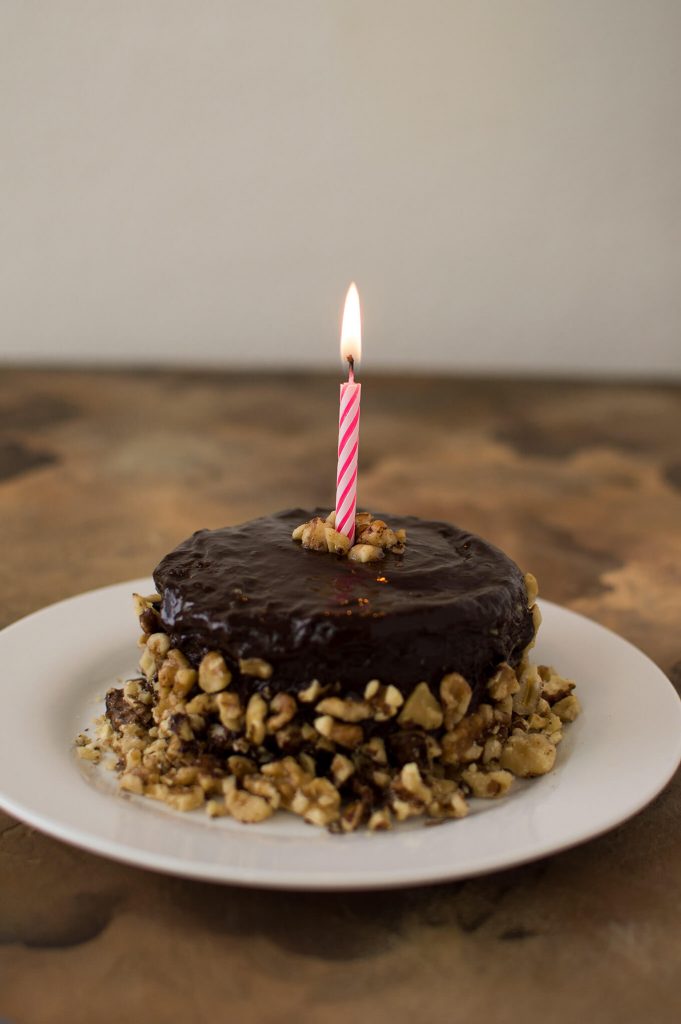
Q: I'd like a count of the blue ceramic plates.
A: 0